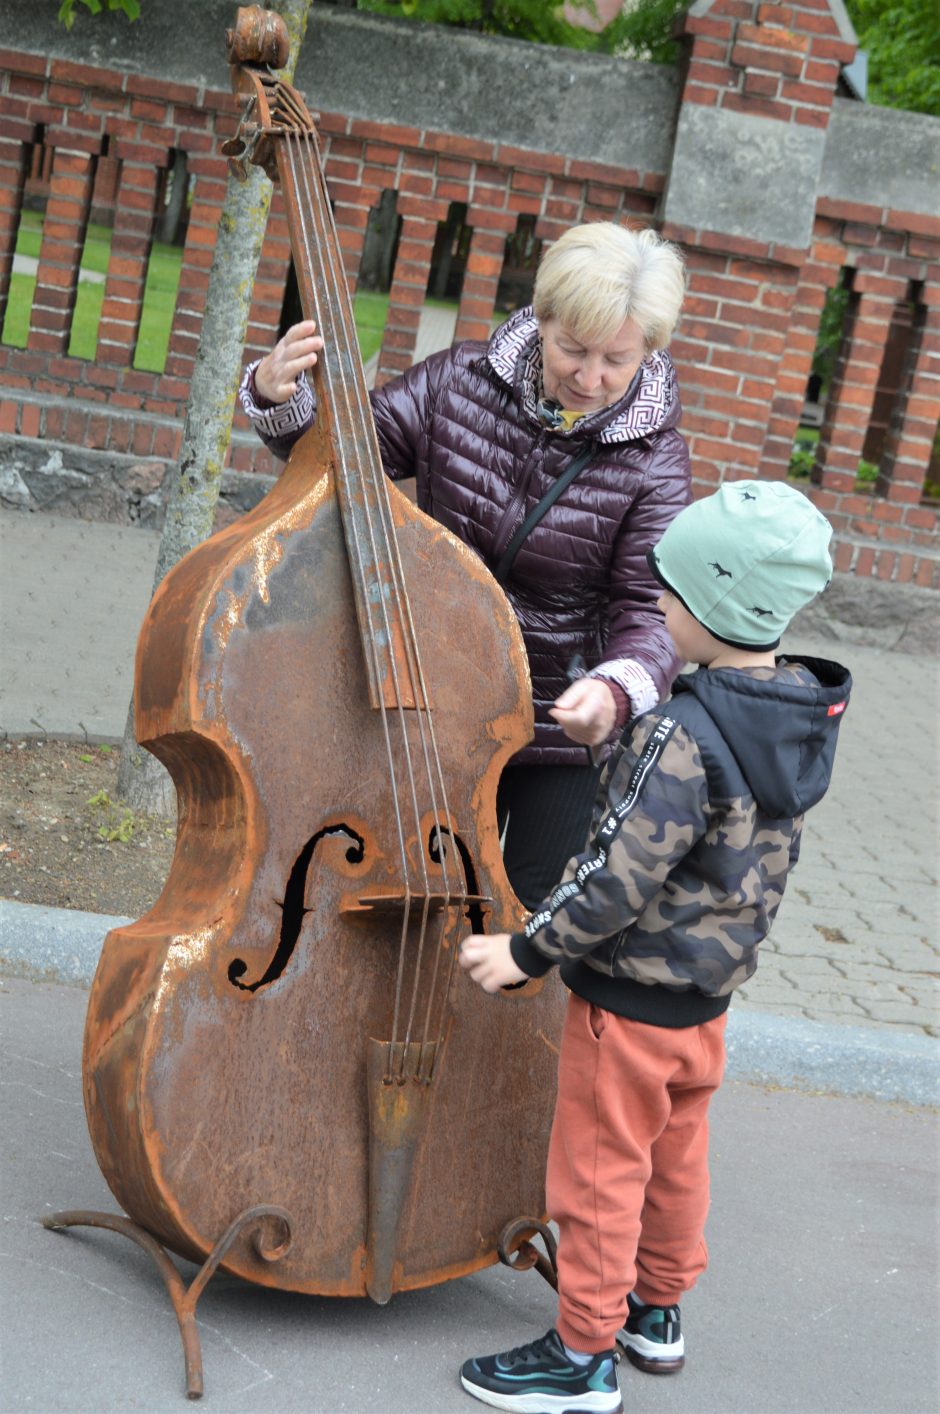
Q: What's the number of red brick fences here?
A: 1